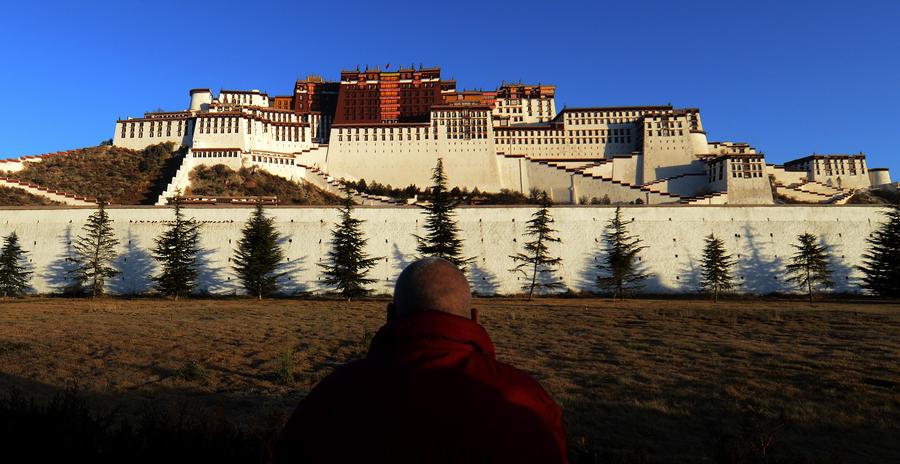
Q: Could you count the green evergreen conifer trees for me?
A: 11